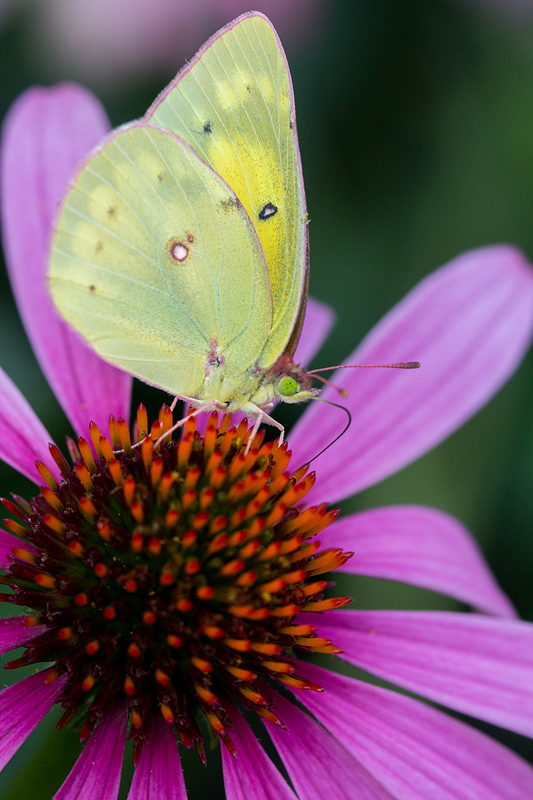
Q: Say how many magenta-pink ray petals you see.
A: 14